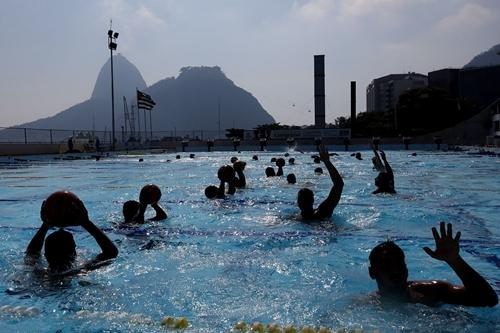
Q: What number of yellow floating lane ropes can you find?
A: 1